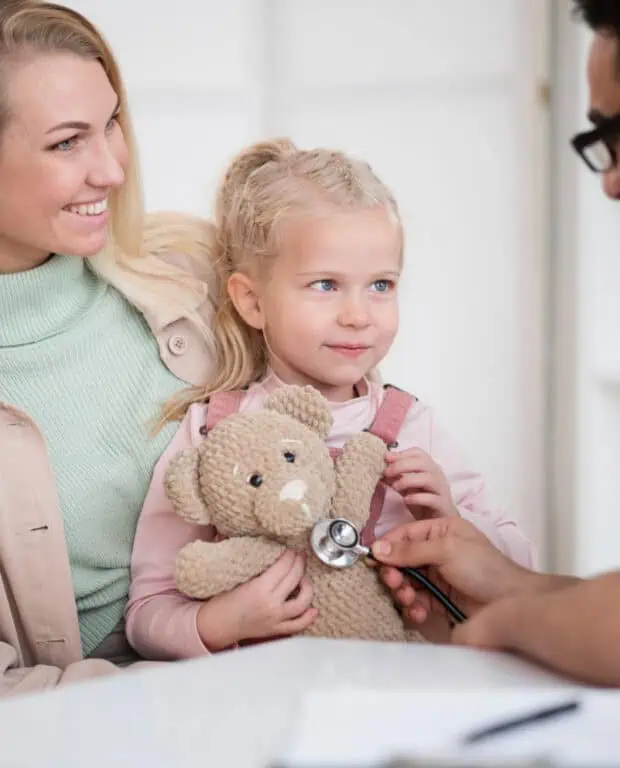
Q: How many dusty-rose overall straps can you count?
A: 2